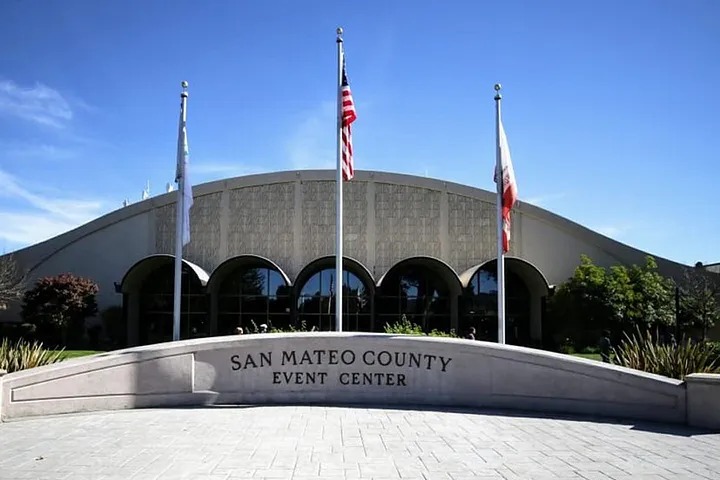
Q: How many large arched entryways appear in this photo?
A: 5